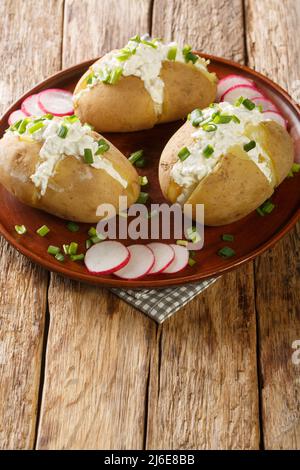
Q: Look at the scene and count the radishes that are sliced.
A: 11